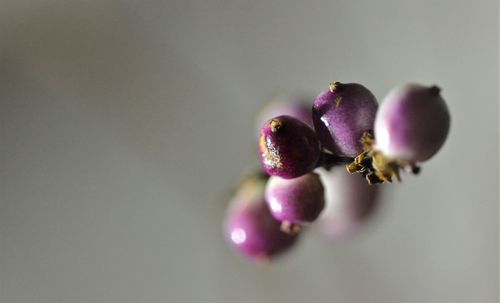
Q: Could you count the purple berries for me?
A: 7